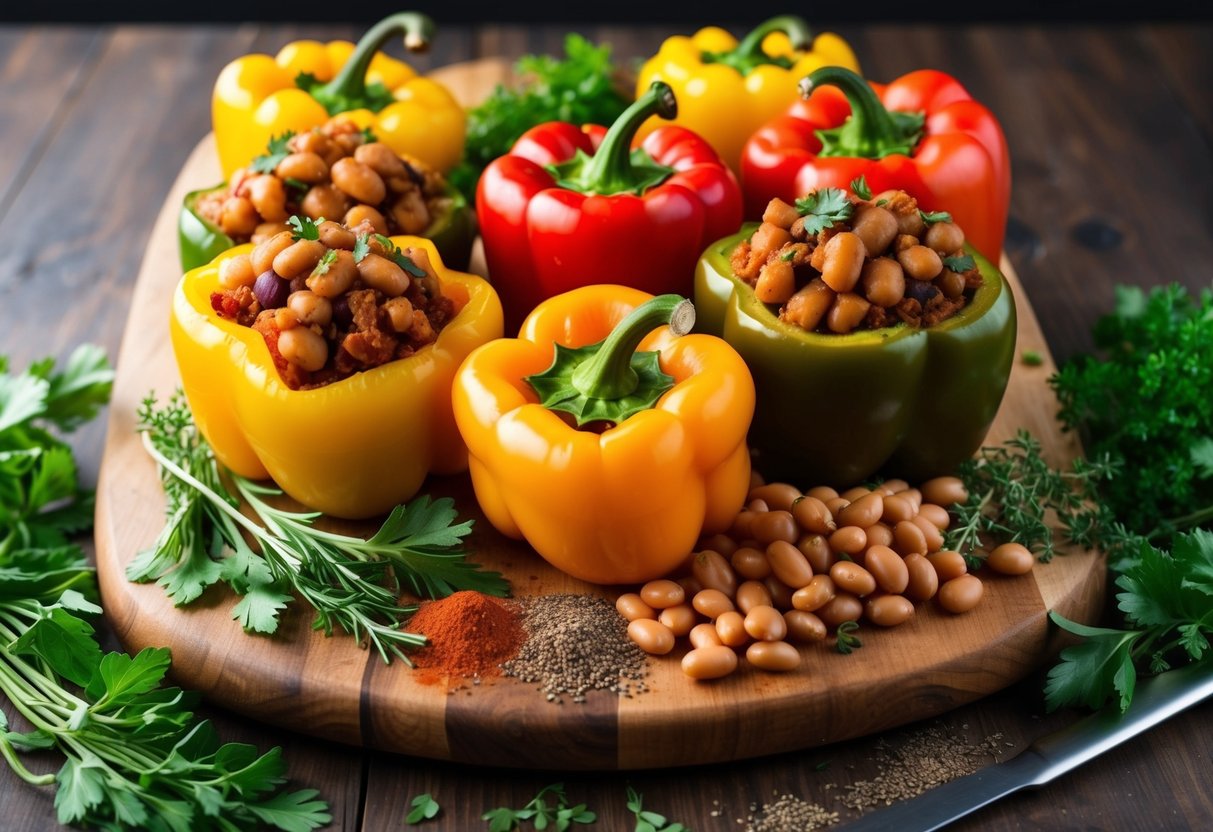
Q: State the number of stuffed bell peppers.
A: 3